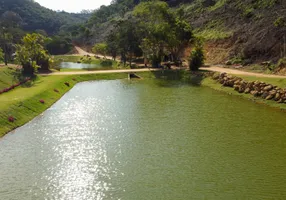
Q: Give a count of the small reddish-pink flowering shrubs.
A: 5